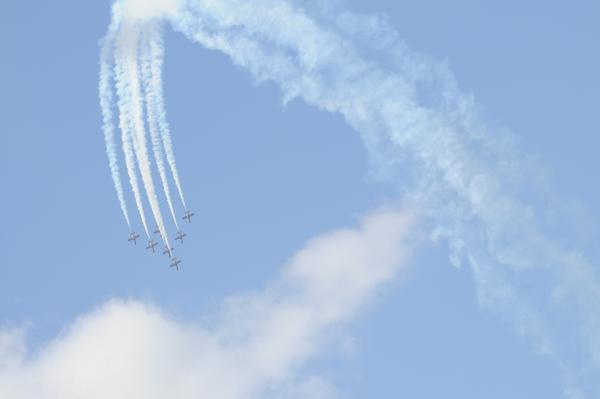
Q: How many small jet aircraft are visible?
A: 7